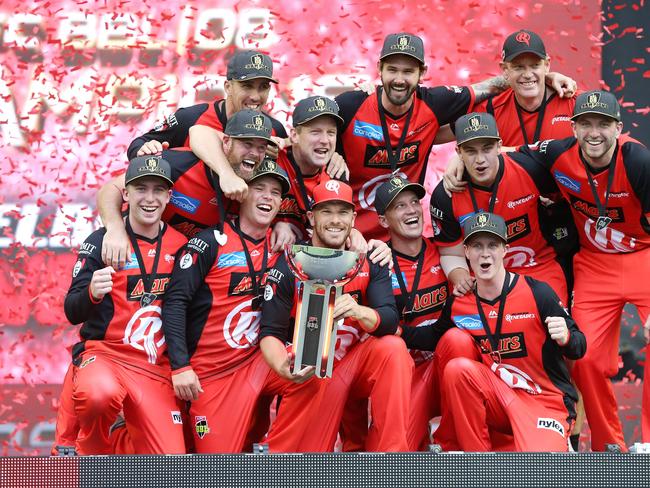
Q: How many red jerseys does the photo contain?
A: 12